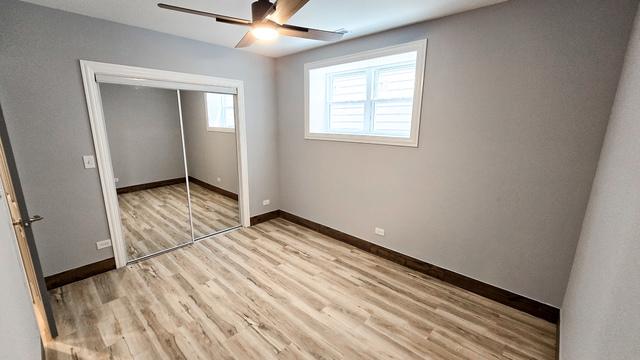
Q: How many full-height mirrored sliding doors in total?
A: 2